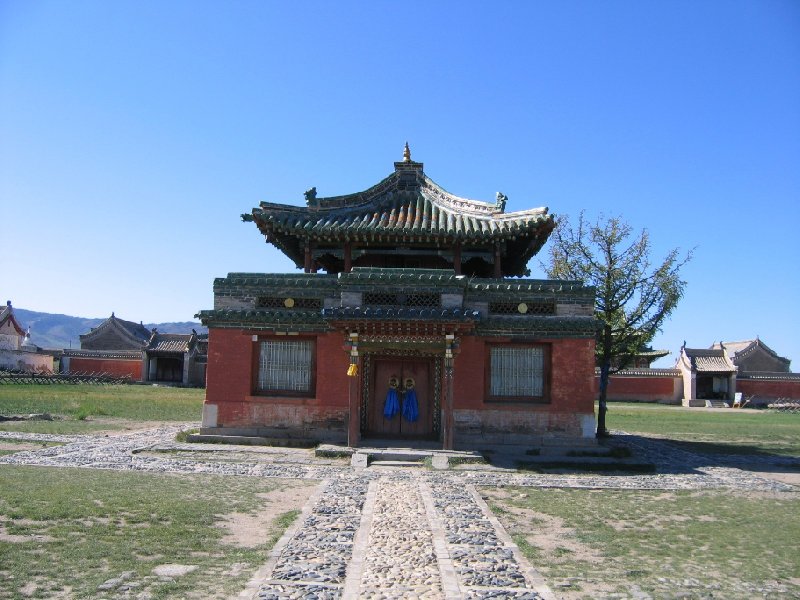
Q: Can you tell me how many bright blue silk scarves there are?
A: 2